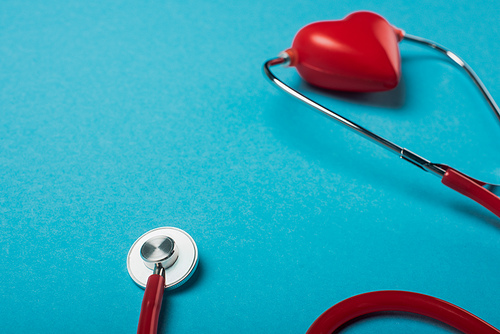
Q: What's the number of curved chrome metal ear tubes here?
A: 2